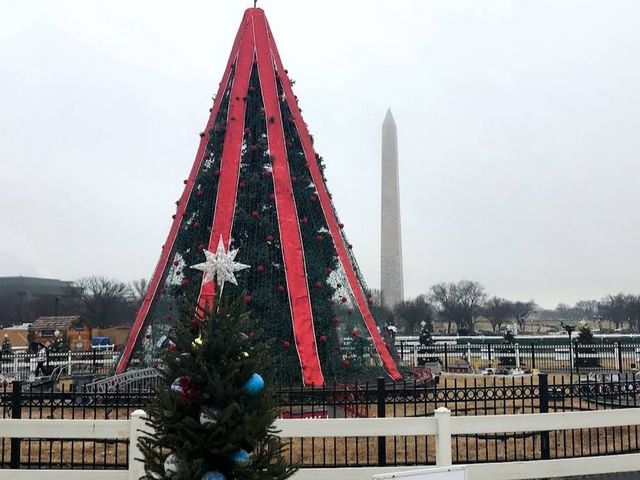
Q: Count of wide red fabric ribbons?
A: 4